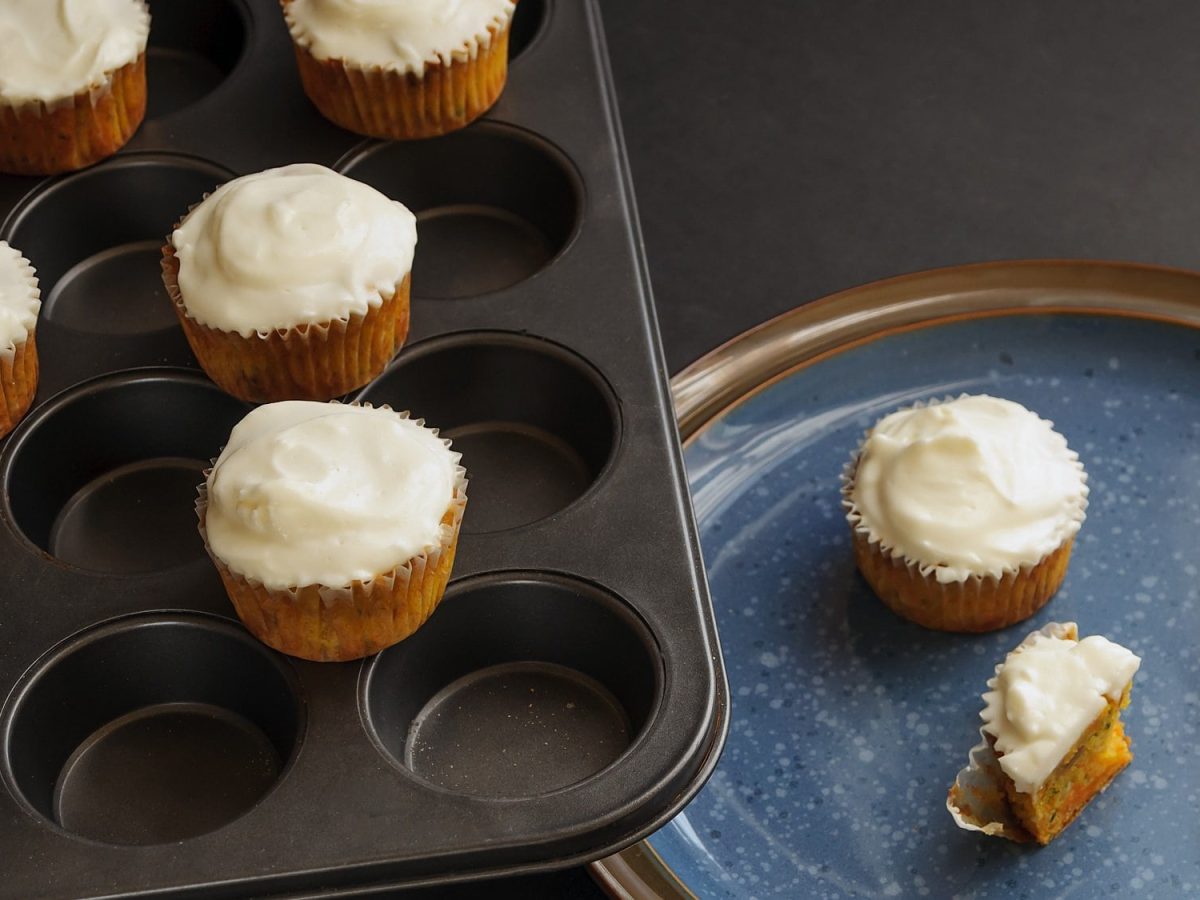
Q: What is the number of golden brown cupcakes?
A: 7